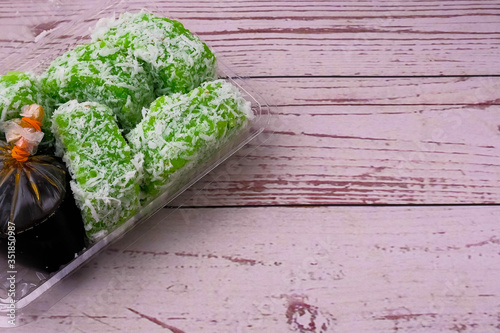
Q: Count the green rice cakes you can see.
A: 5